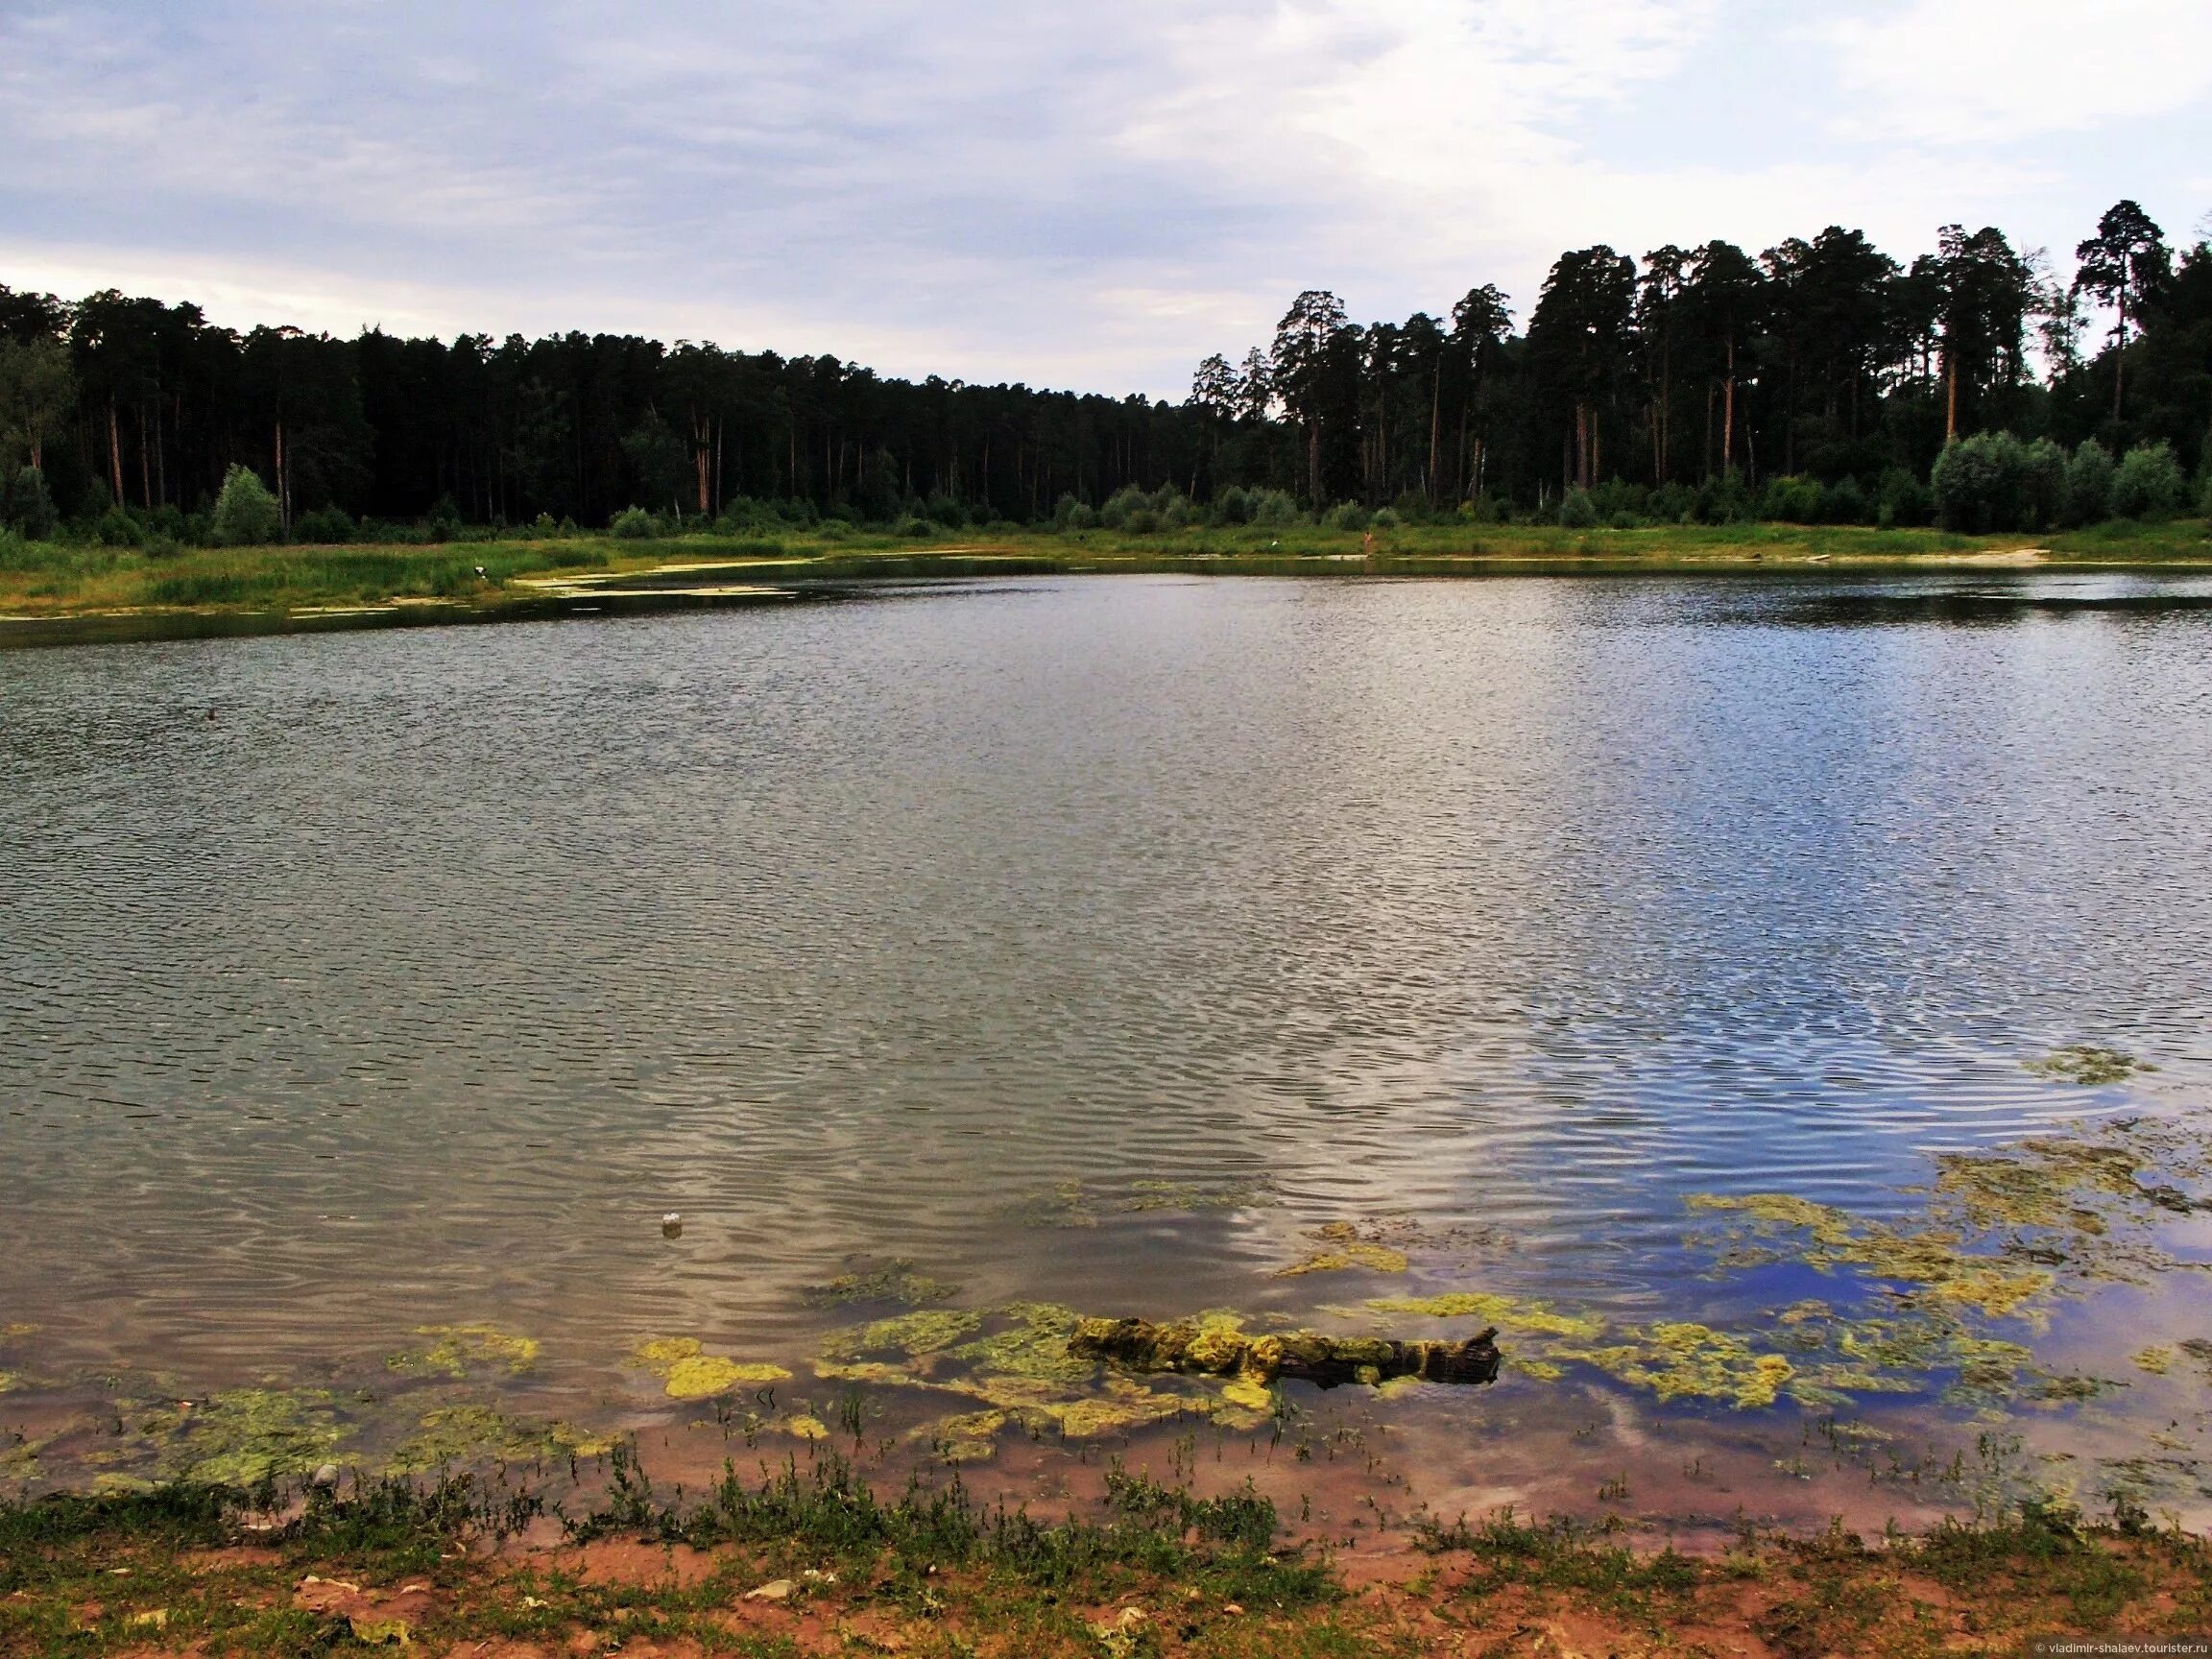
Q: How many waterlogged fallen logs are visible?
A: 1